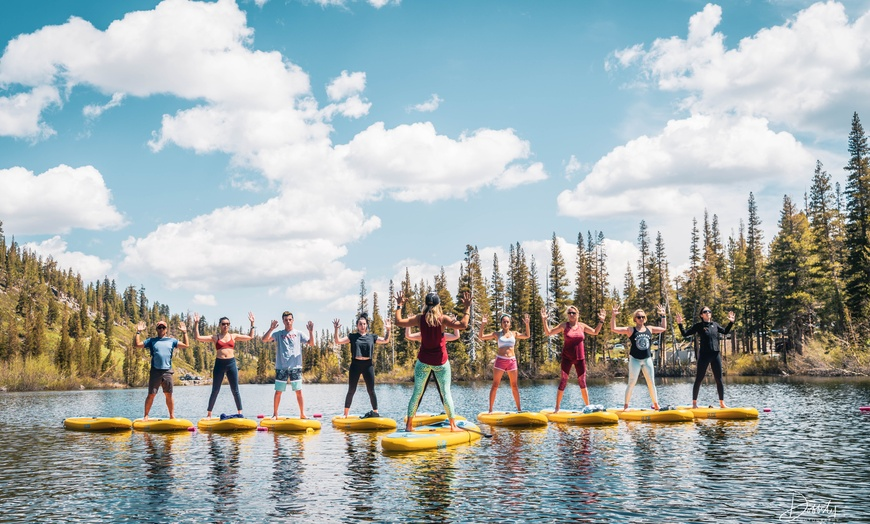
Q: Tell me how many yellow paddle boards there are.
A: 11